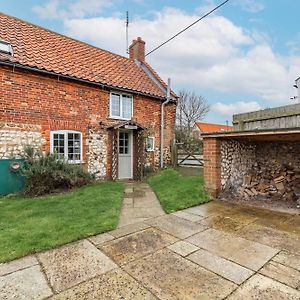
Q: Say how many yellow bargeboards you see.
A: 0